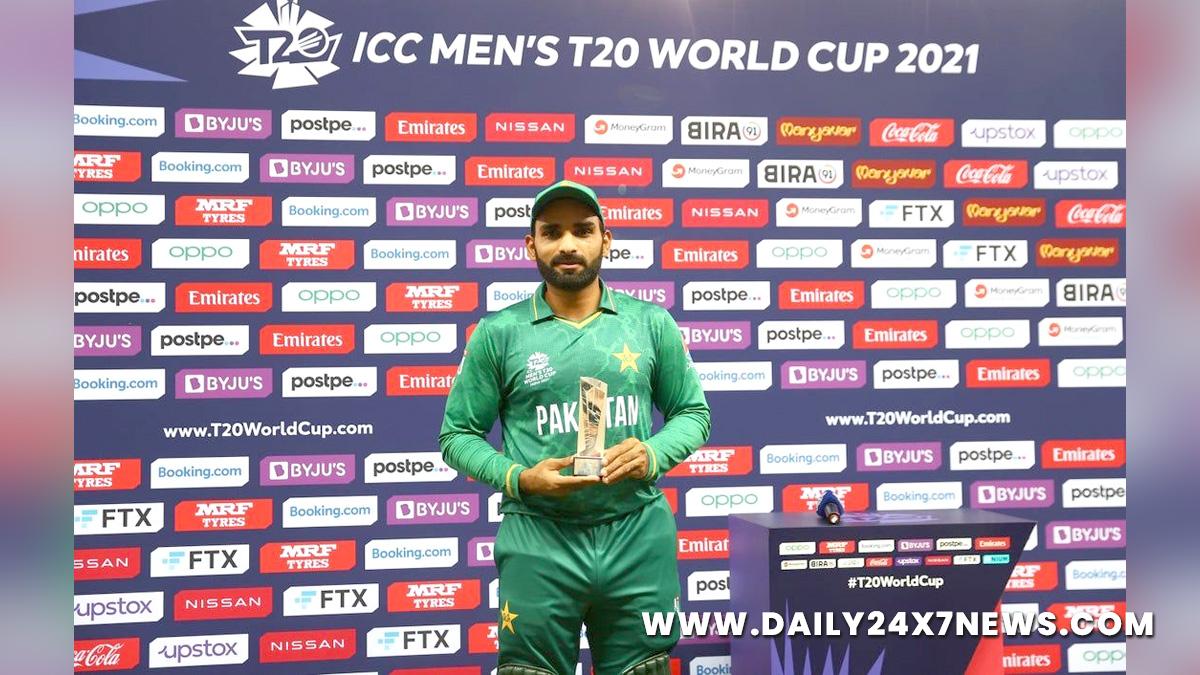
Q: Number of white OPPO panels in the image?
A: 12